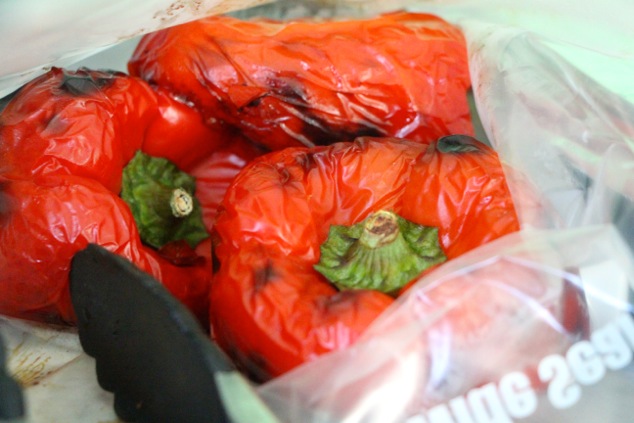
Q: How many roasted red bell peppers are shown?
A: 3